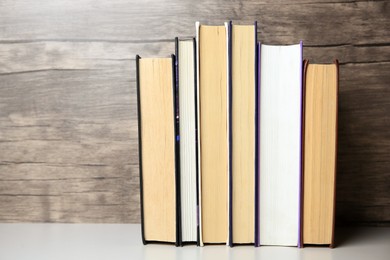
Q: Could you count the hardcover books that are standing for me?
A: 6